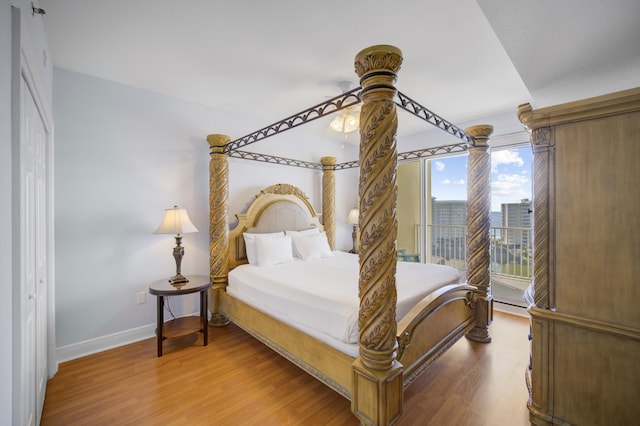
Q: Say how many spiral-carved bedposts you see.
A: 4